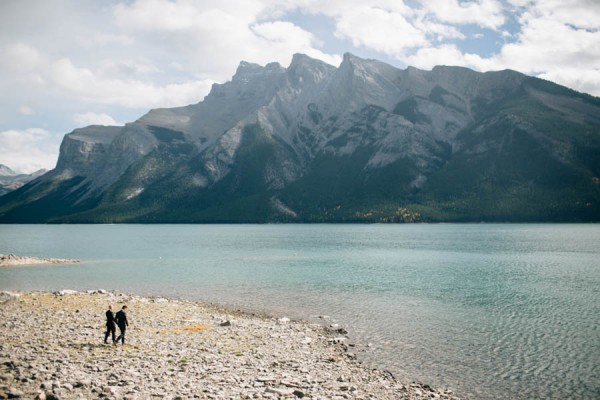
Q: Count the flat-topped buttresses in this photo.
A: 1